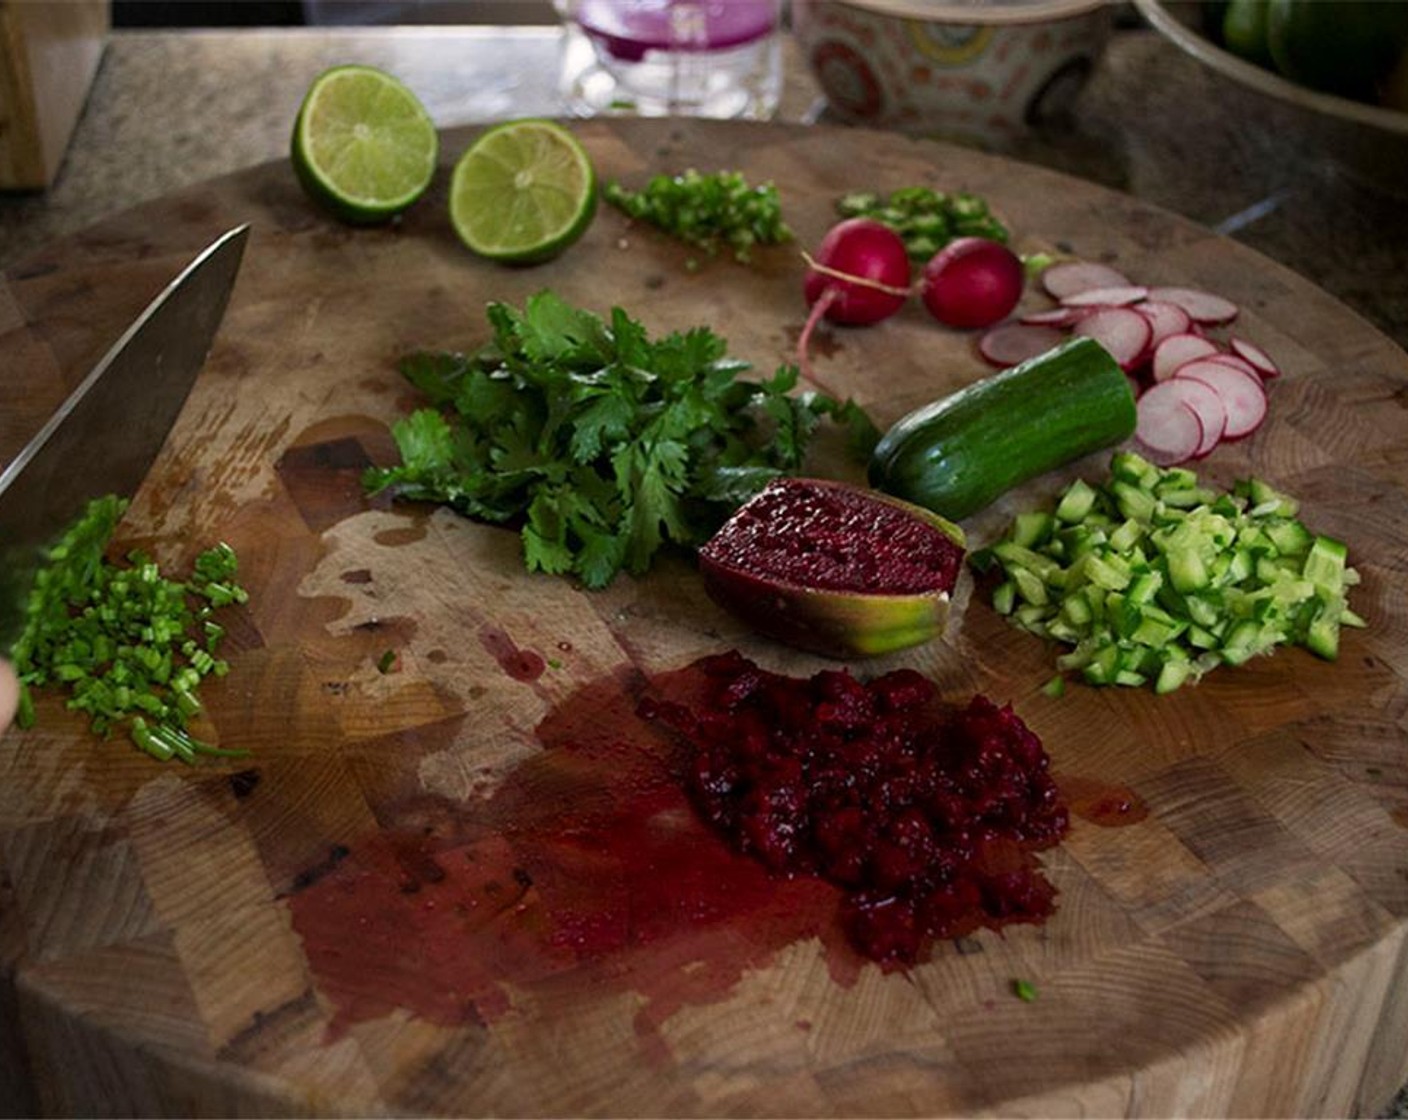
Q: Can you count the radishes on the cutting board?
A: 2